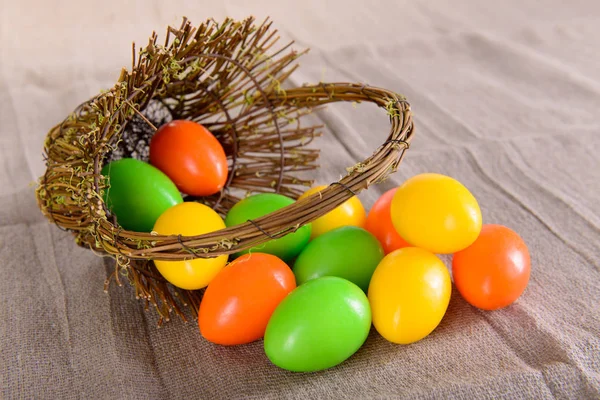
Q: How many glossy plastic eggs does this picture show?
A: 12